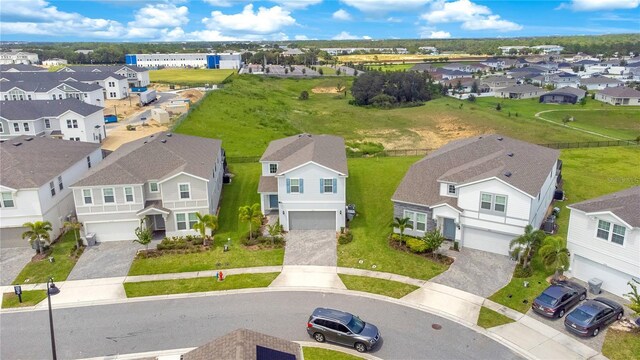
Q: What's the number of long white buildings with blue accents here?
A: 1